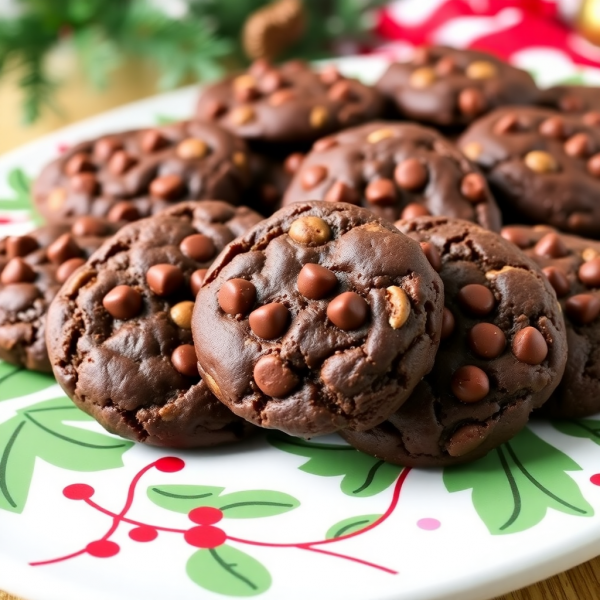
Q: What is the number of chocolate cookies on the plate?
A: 11